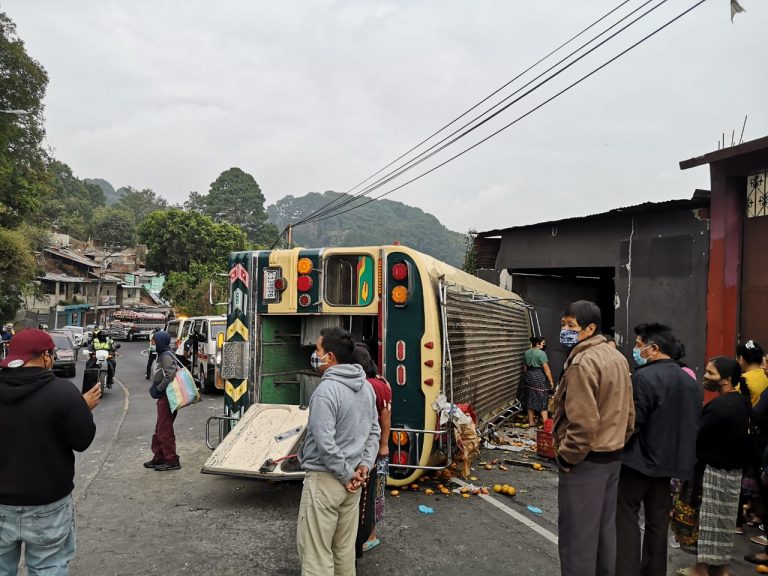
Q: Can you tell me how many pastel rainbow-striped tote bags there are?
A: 1